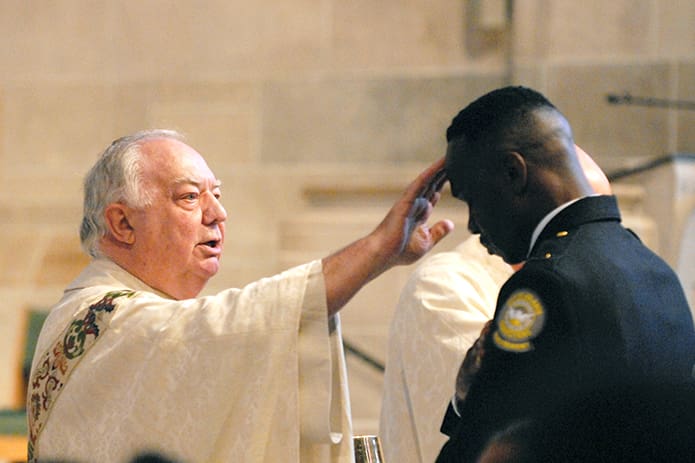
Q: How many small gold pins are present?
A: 2